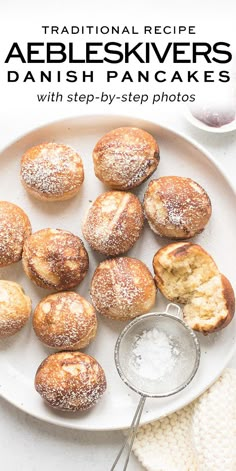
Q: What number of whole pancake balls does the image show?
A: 10